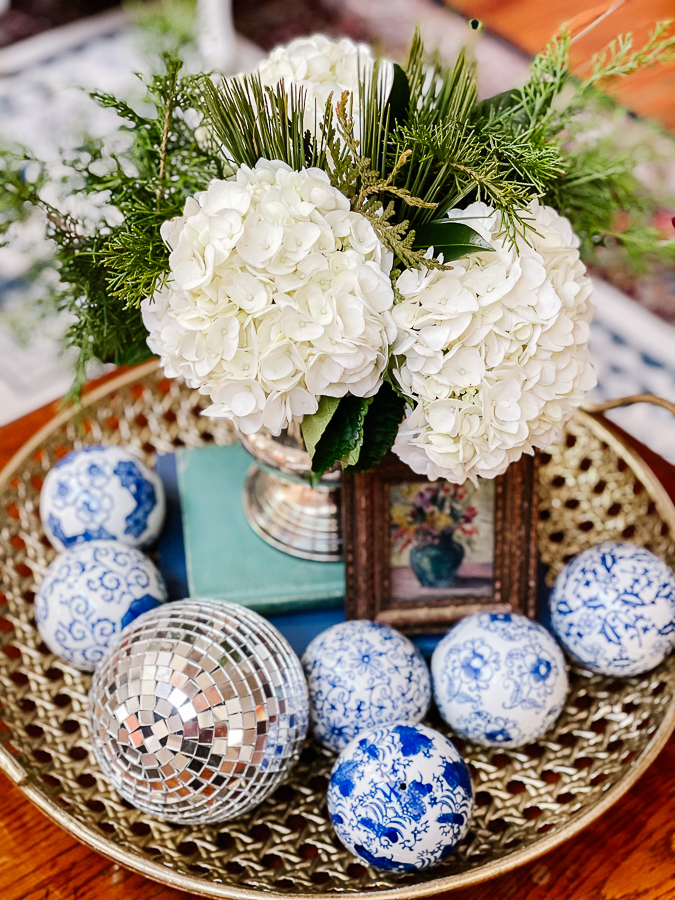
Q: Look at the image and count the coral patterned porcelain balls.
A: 0